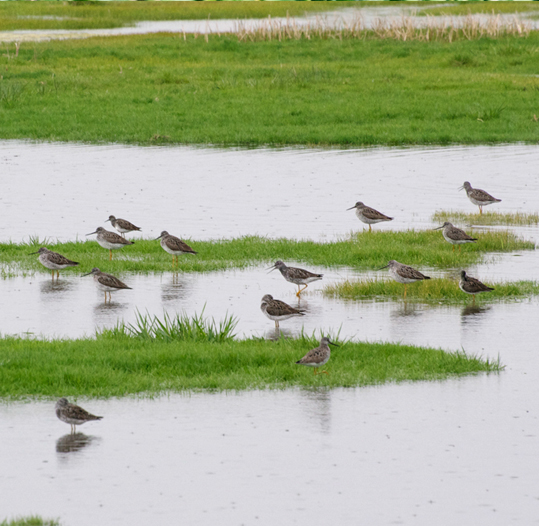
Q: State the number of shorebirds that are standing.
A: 14